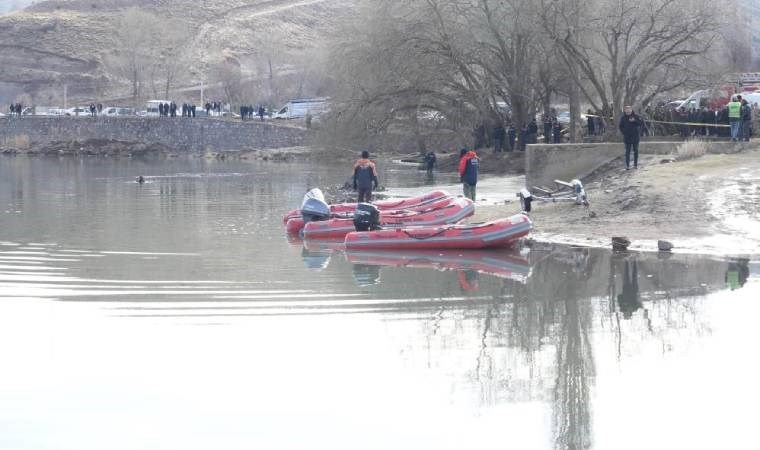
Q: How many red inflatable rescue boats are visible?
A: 3